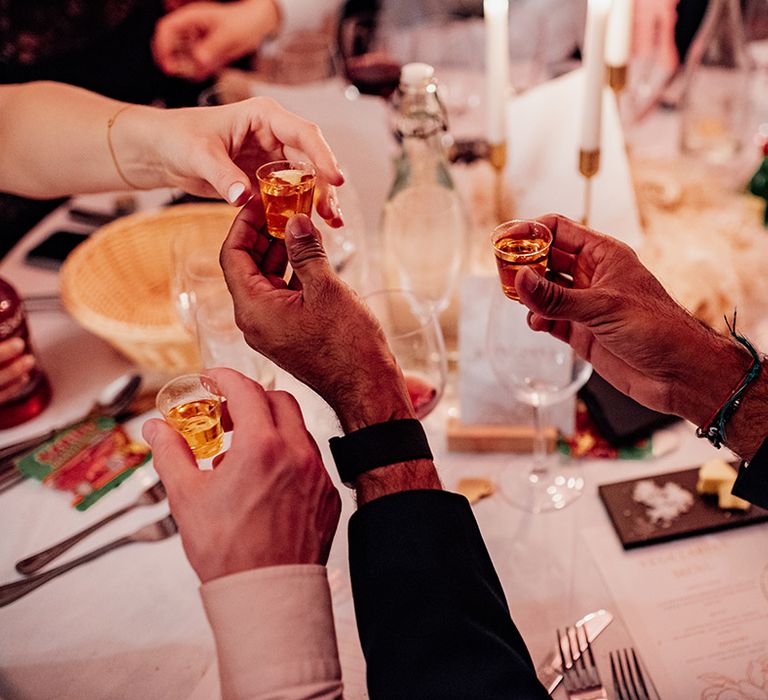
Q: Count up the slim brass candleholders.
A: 3